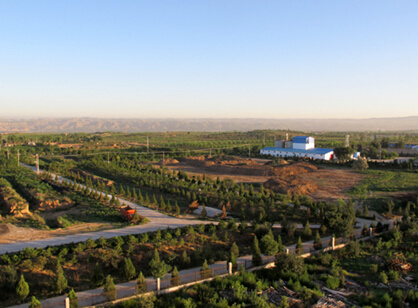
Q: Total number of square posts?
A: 6